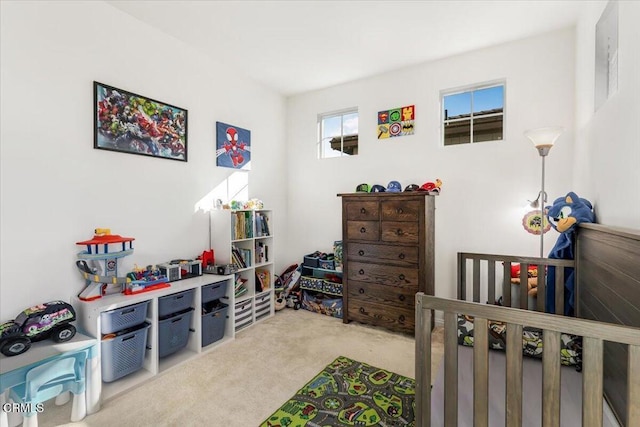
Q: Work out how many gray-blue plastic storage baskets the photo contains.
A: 6